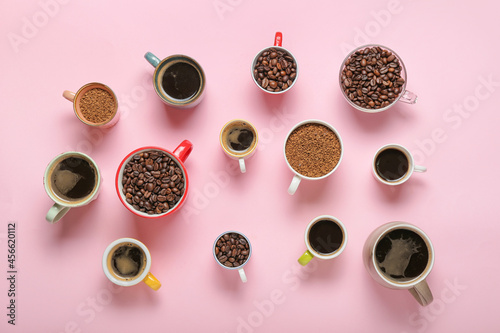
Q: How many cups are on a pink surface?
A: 13